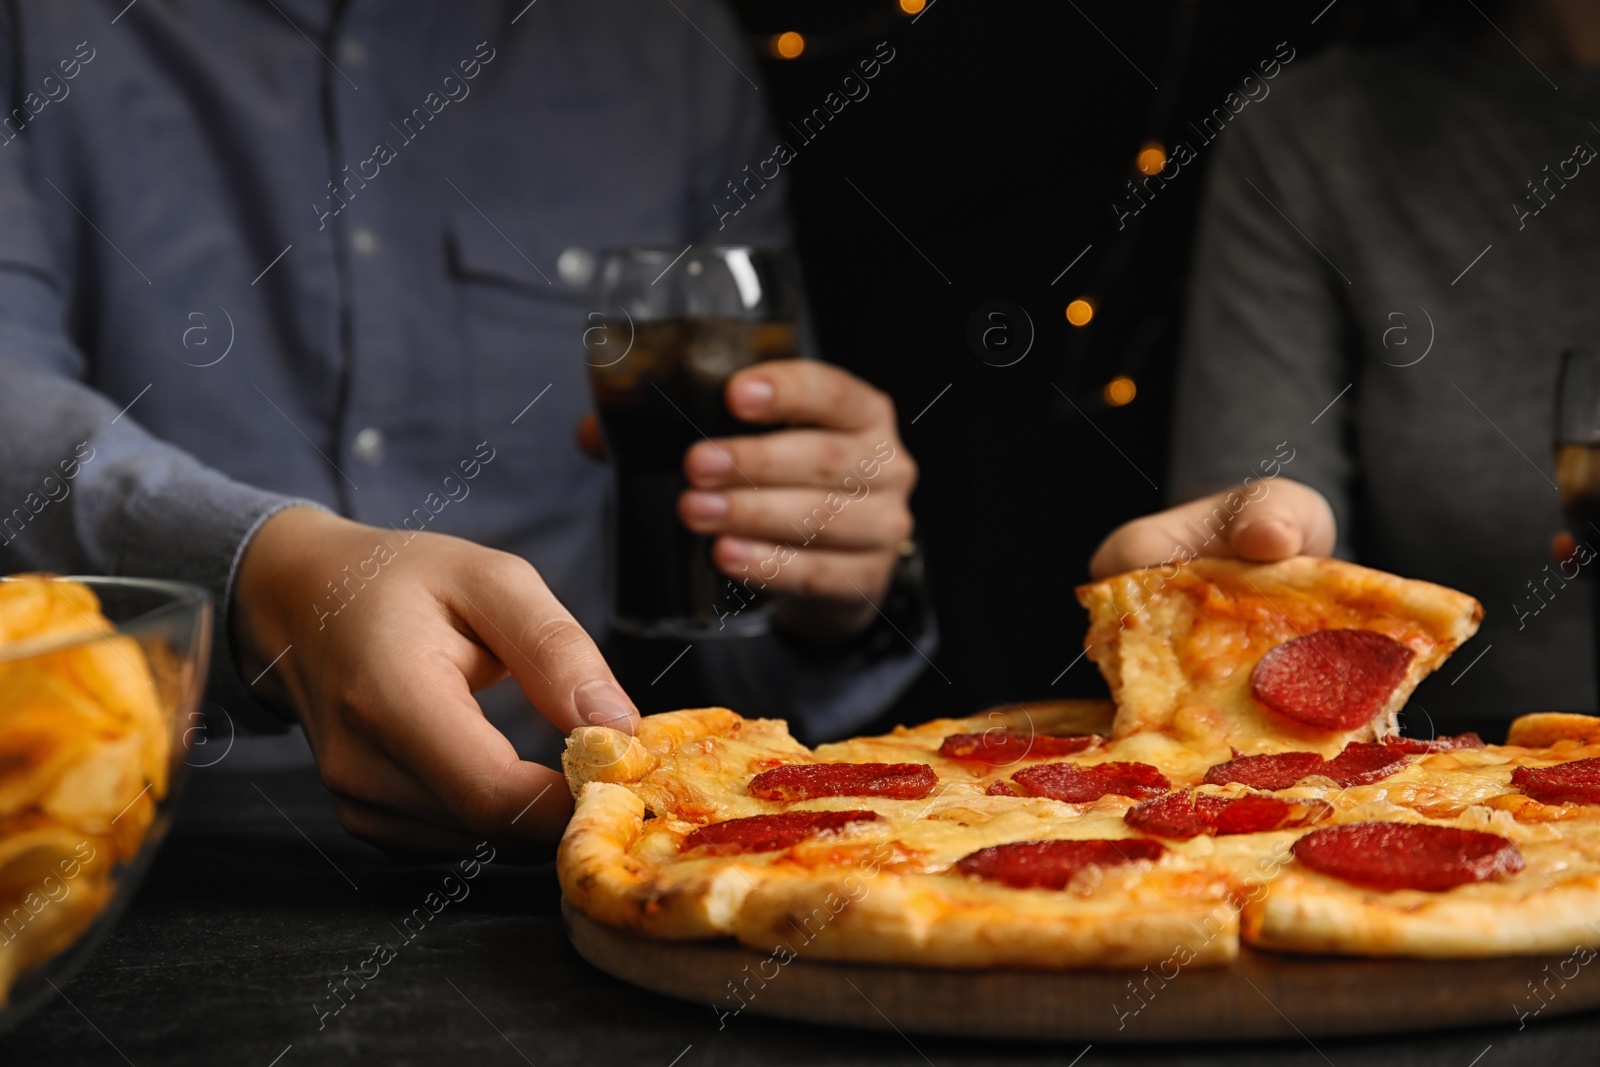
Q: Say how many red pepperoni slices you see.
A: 11